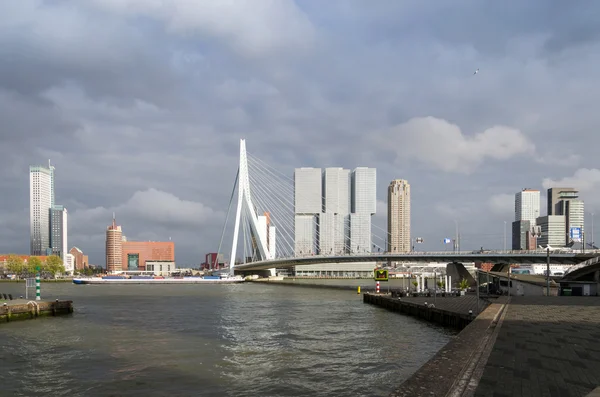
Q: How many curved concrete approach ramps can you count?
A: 1